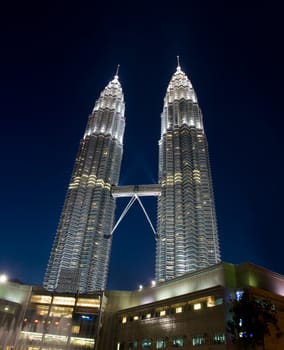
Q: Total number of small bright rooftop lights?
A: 3